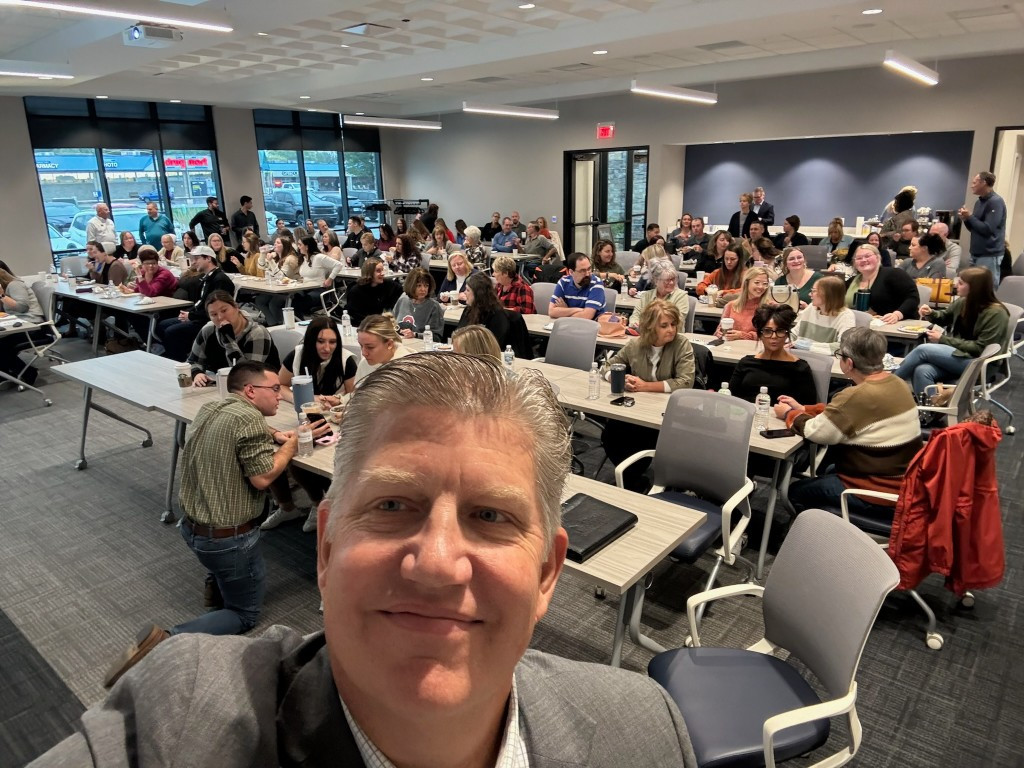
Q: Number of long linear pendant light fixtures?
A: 6